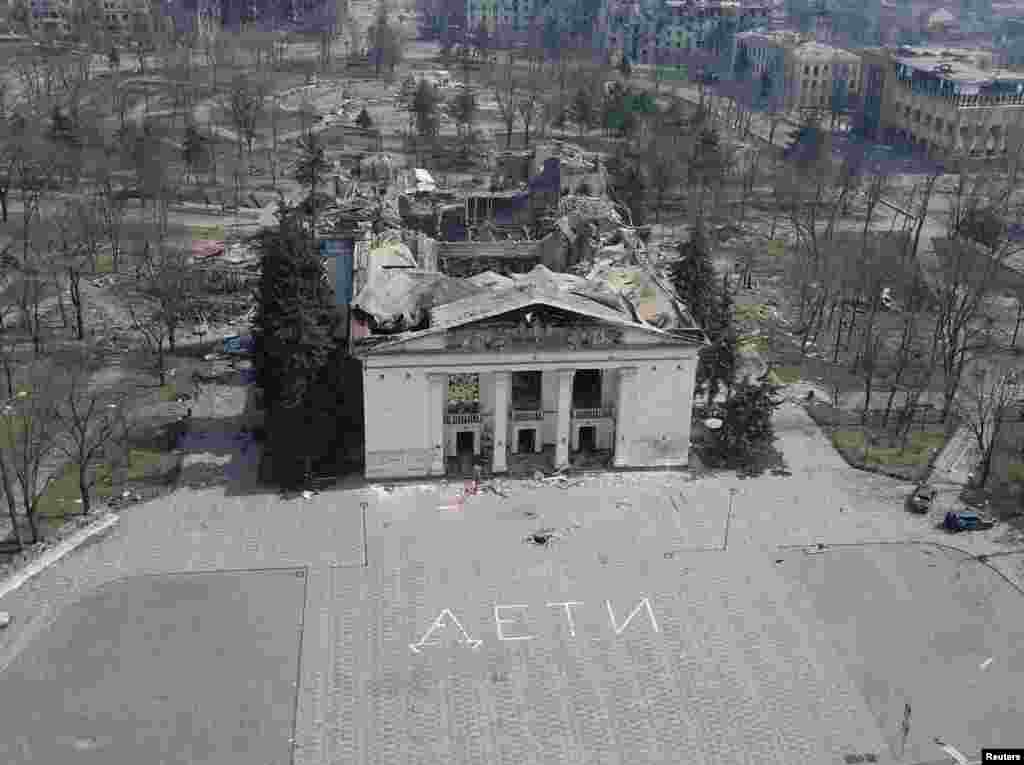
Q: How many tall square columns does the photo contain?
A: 4